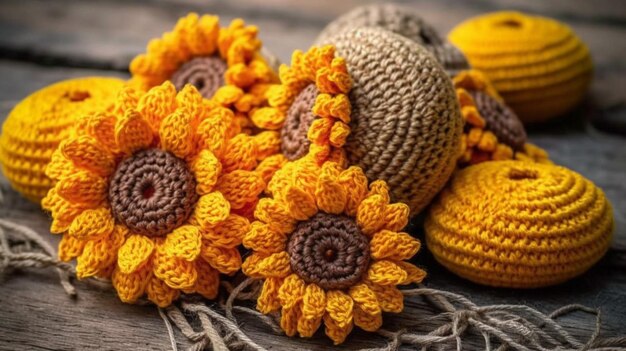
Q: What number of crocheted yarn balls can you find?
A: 5